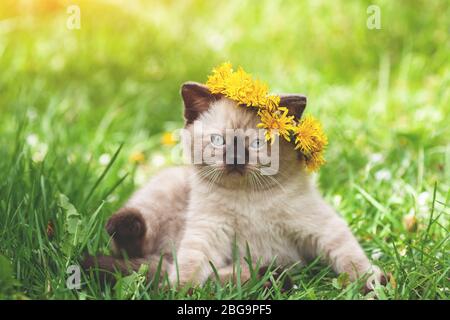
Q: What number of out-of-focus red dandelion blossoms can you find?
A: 0